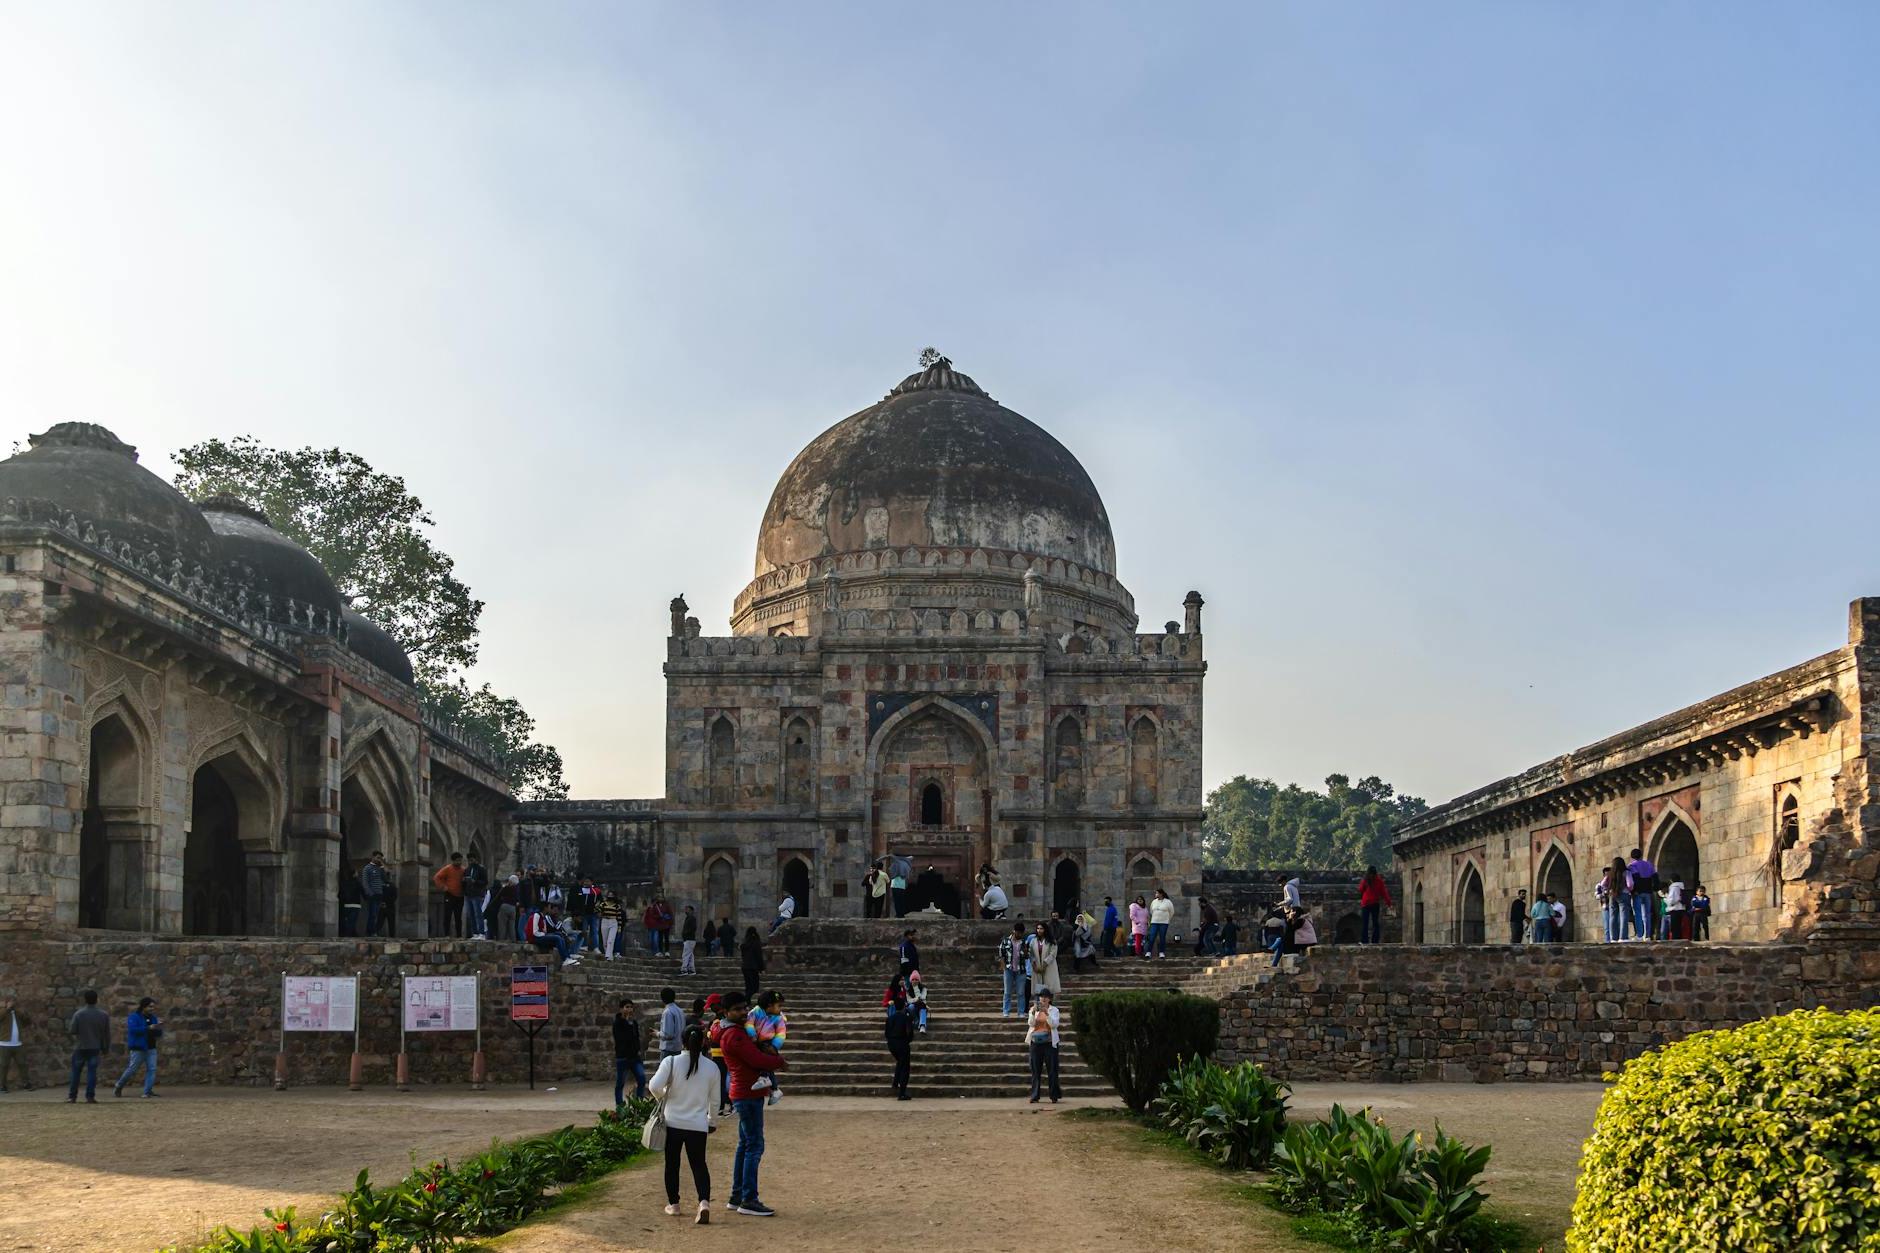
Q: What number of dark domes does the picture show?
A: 4